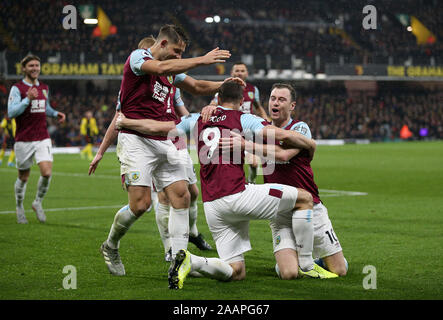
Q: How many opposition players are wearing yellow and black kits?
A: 2